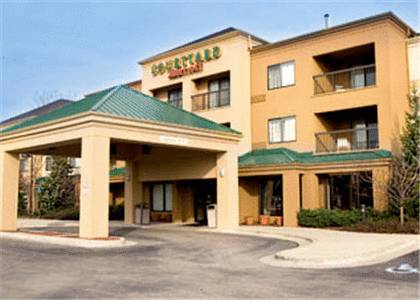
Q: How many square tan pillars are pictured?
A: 4